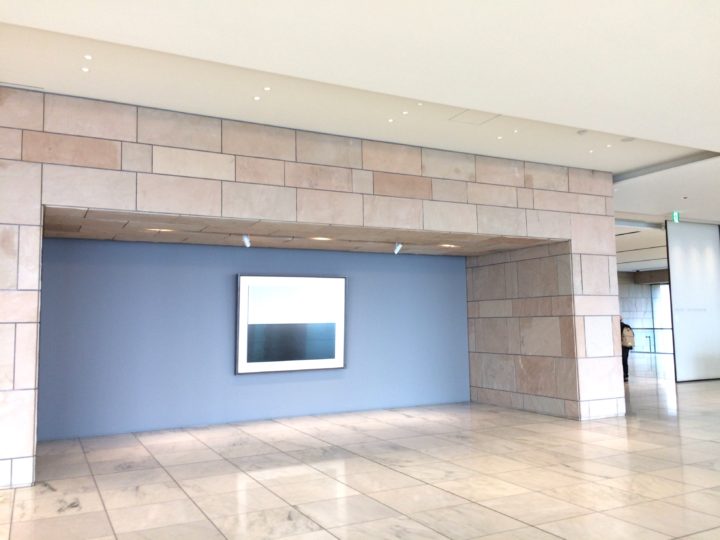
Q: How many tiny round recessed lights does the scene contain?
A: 11